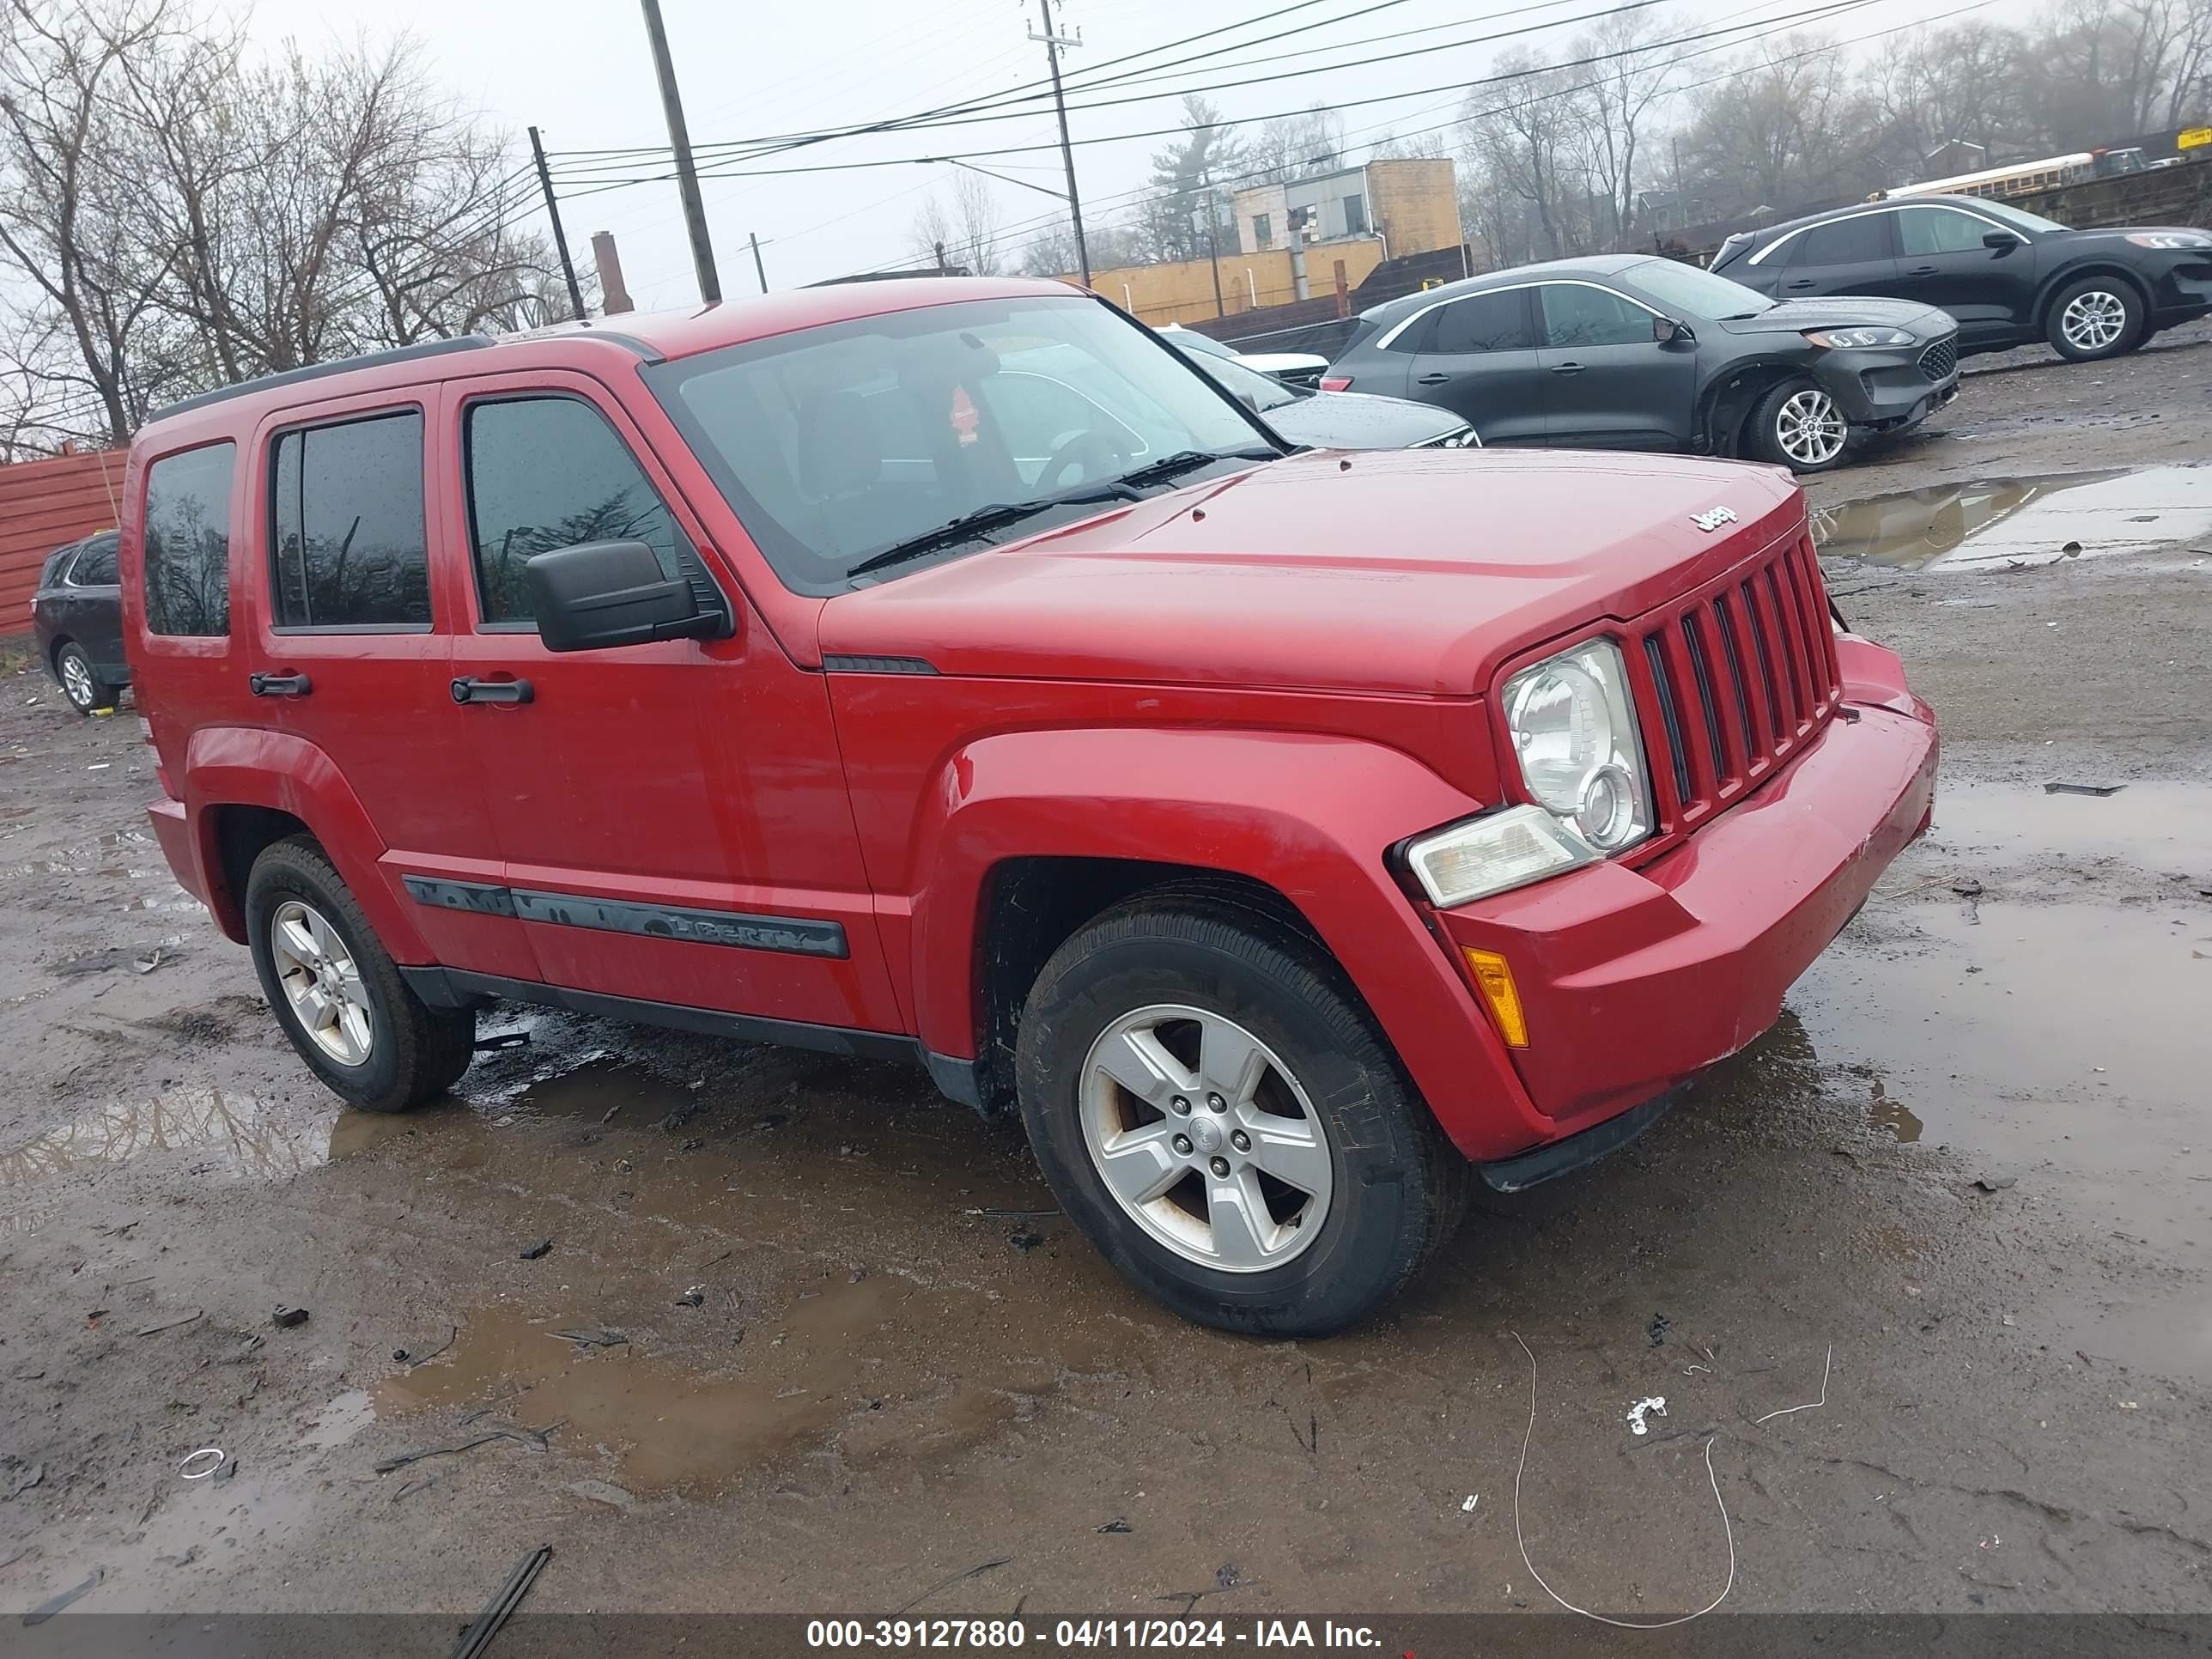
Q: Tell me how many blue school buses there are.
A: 0